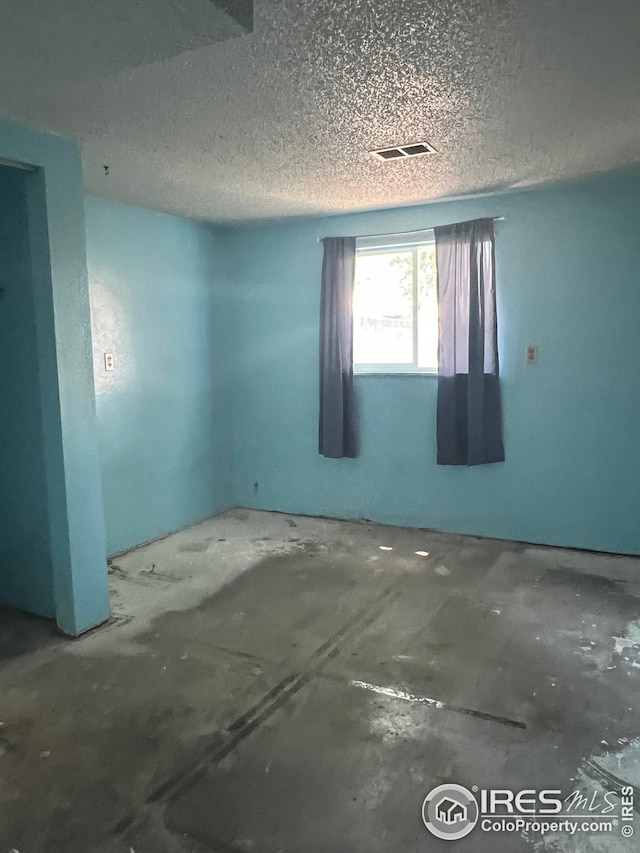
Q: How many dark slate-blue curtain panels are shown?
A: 2